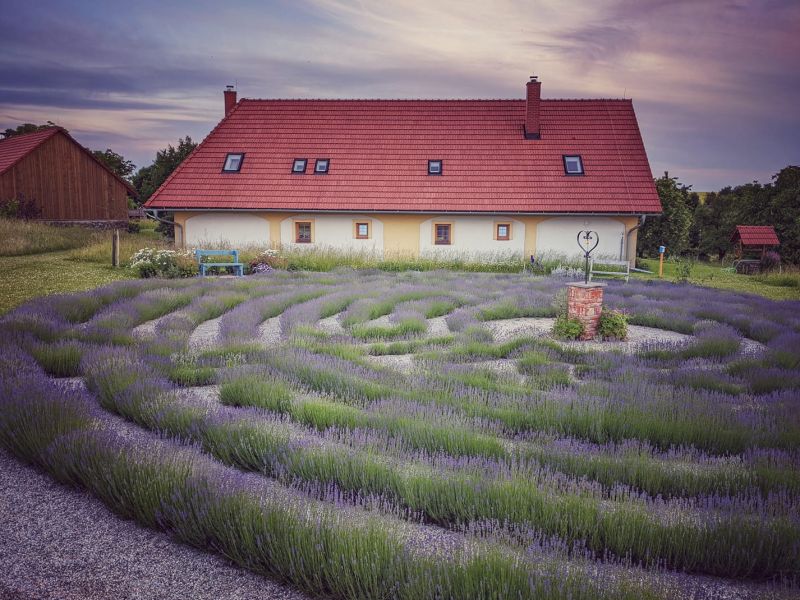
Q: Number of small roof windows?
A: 5